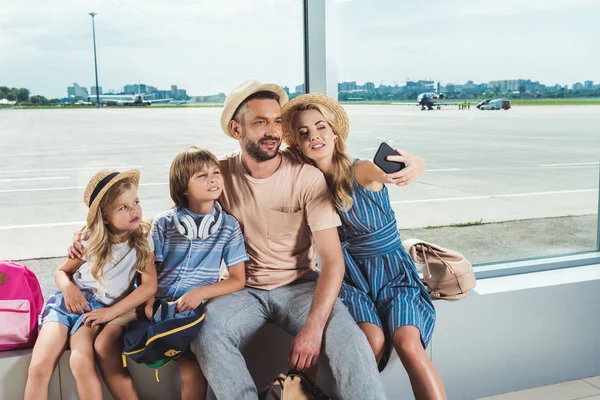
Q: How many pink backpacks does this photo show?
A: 1